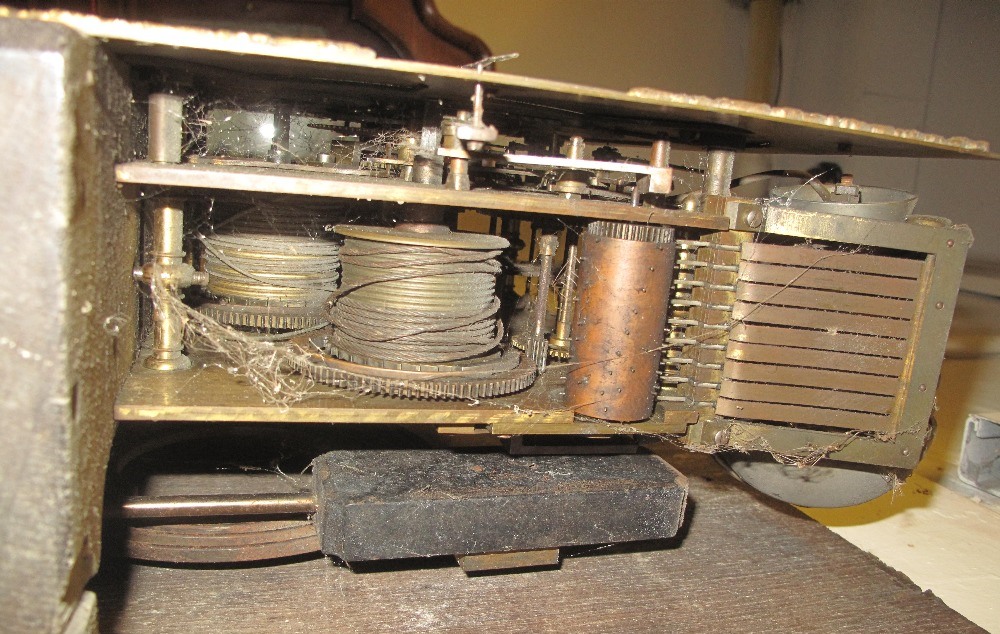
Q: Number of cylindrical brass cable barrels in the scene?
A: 2